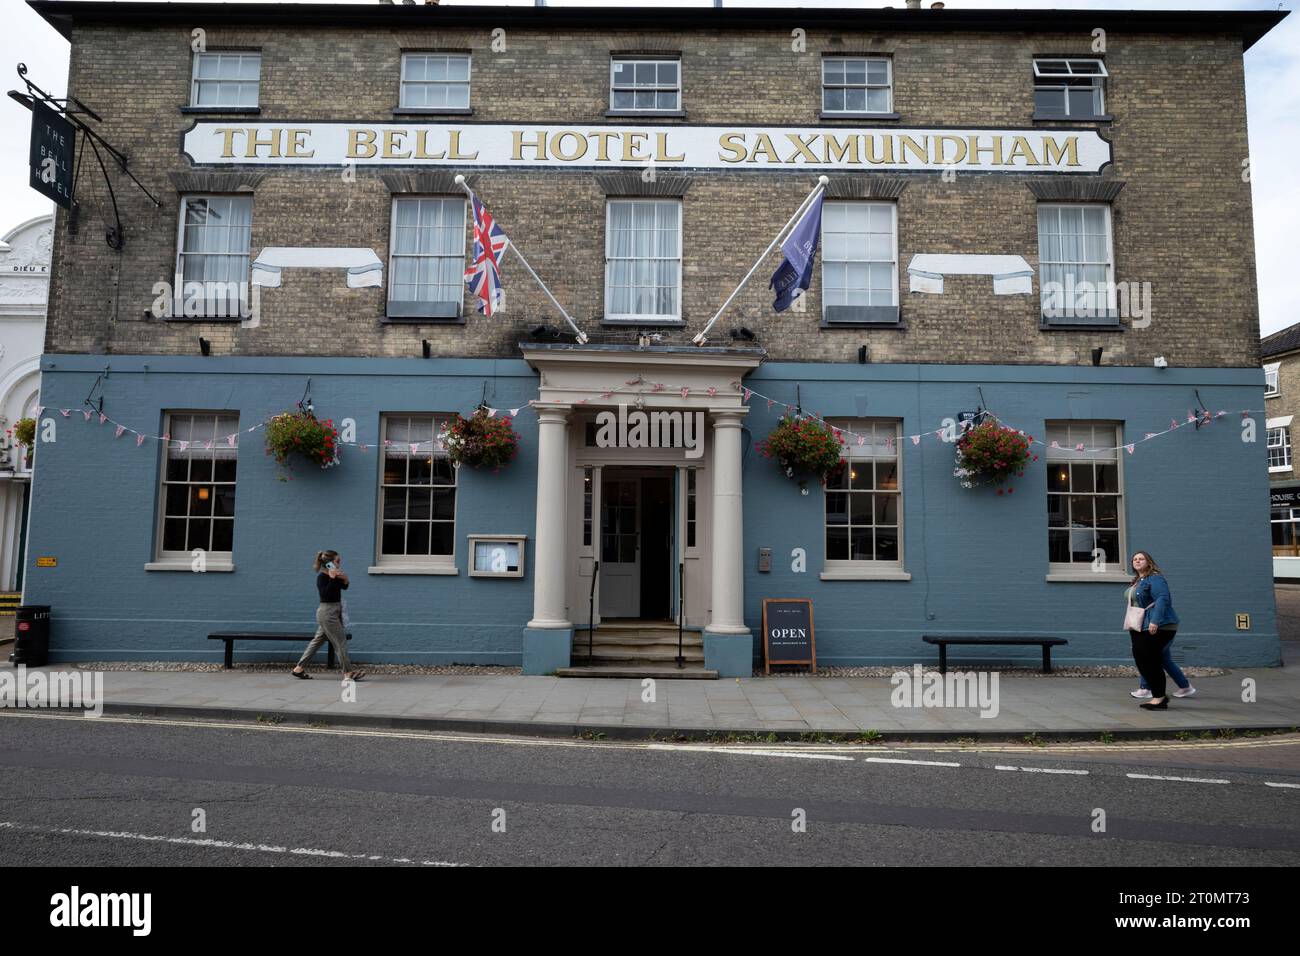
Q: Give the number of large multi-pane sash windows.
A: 9